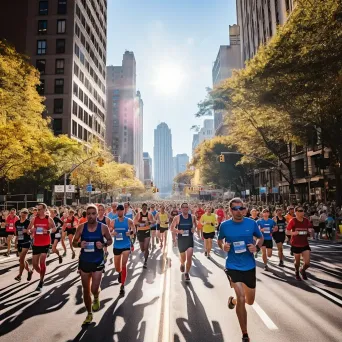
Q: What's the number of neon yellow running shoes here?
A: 2